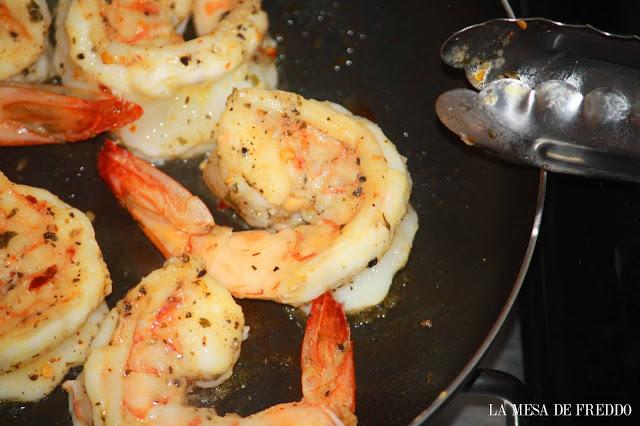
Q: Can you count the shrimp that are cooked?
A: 5